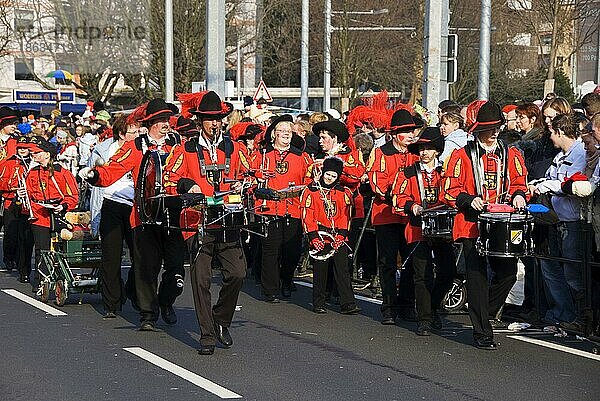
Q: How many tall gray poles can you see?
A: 6